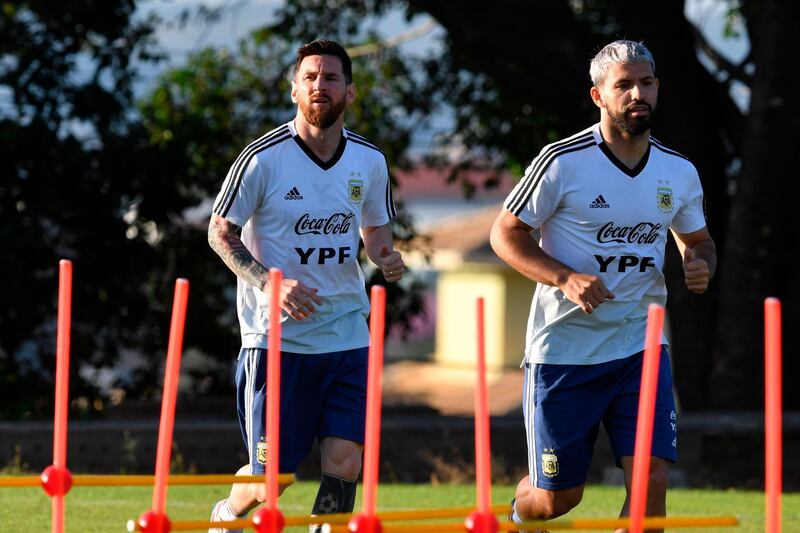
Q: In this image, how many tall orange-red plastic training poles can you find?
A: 7